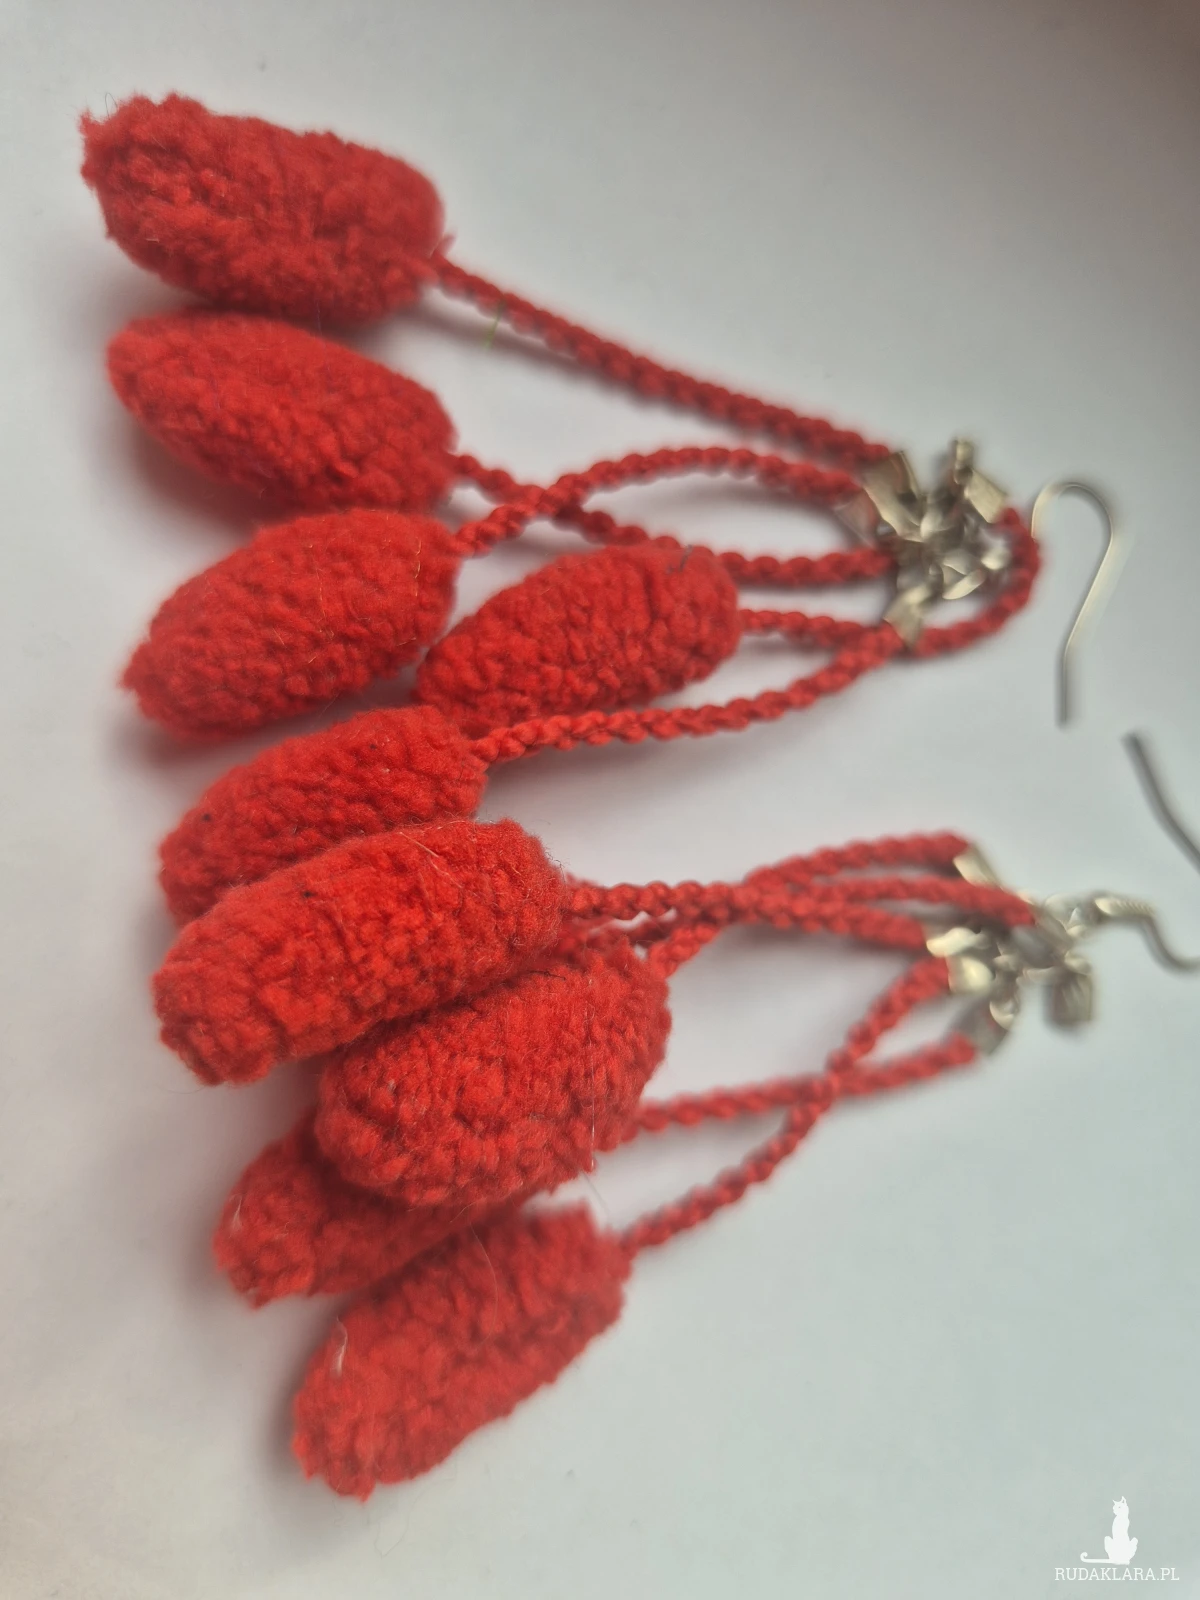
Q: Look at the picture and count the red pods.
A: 9